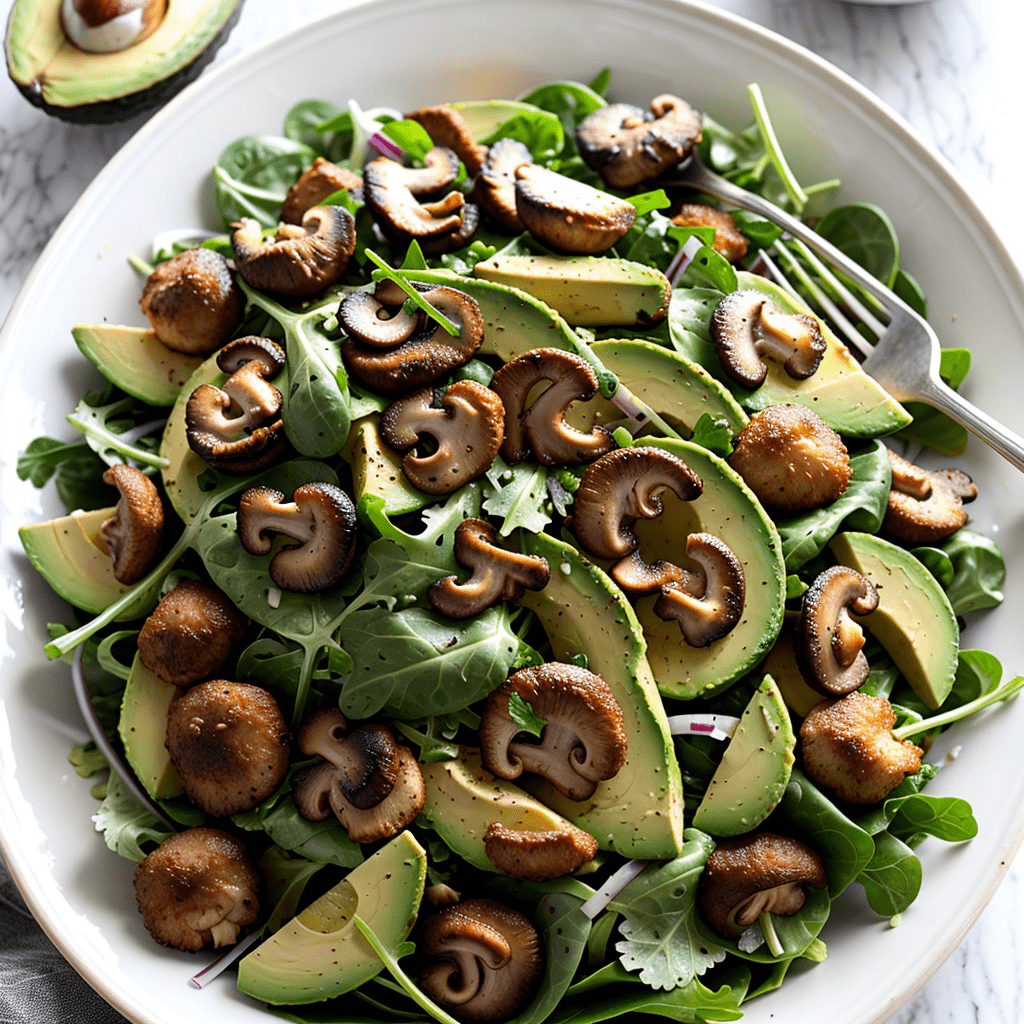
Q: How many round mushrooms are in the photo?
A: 6